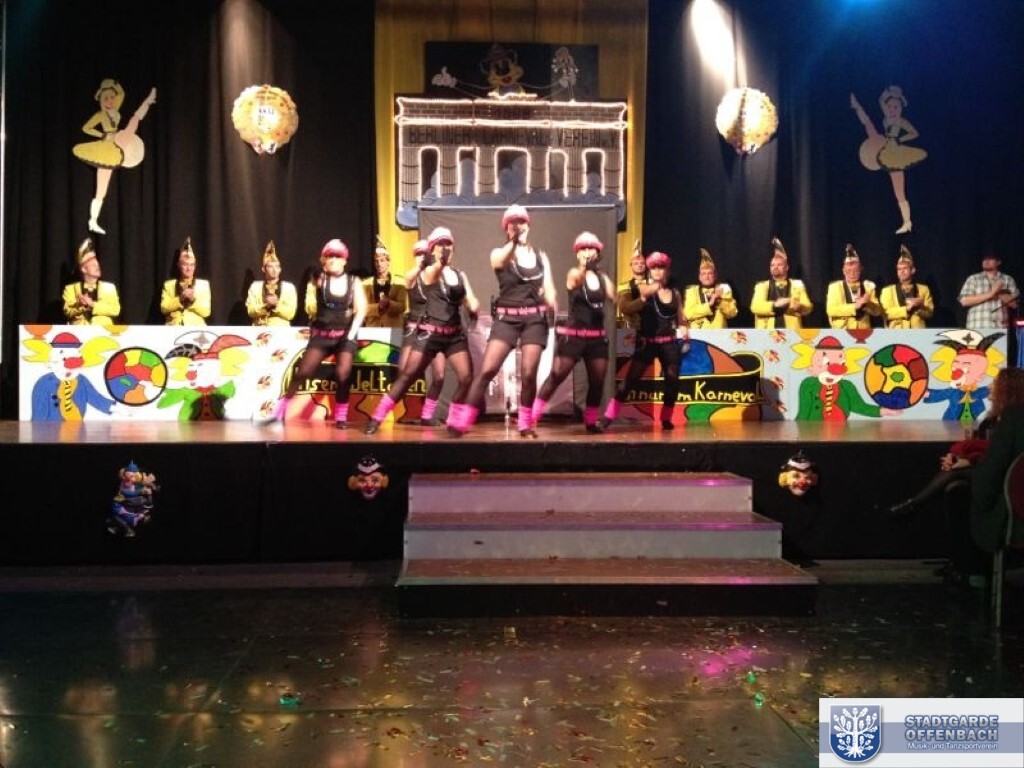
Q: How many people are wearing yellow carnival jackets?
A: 10